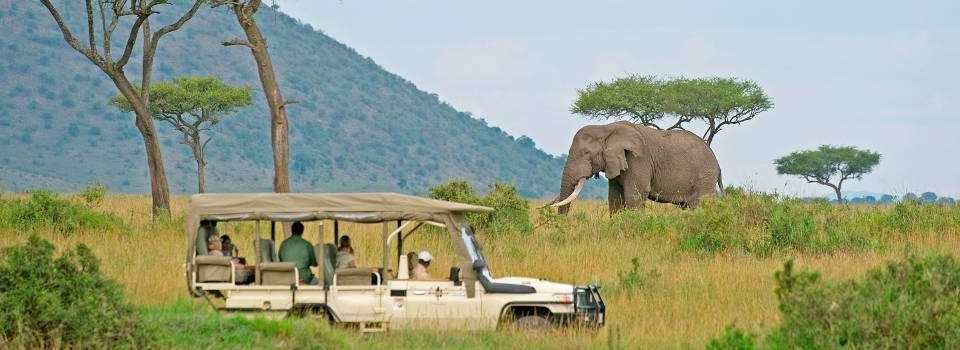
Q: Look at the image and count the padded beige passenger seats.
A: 3